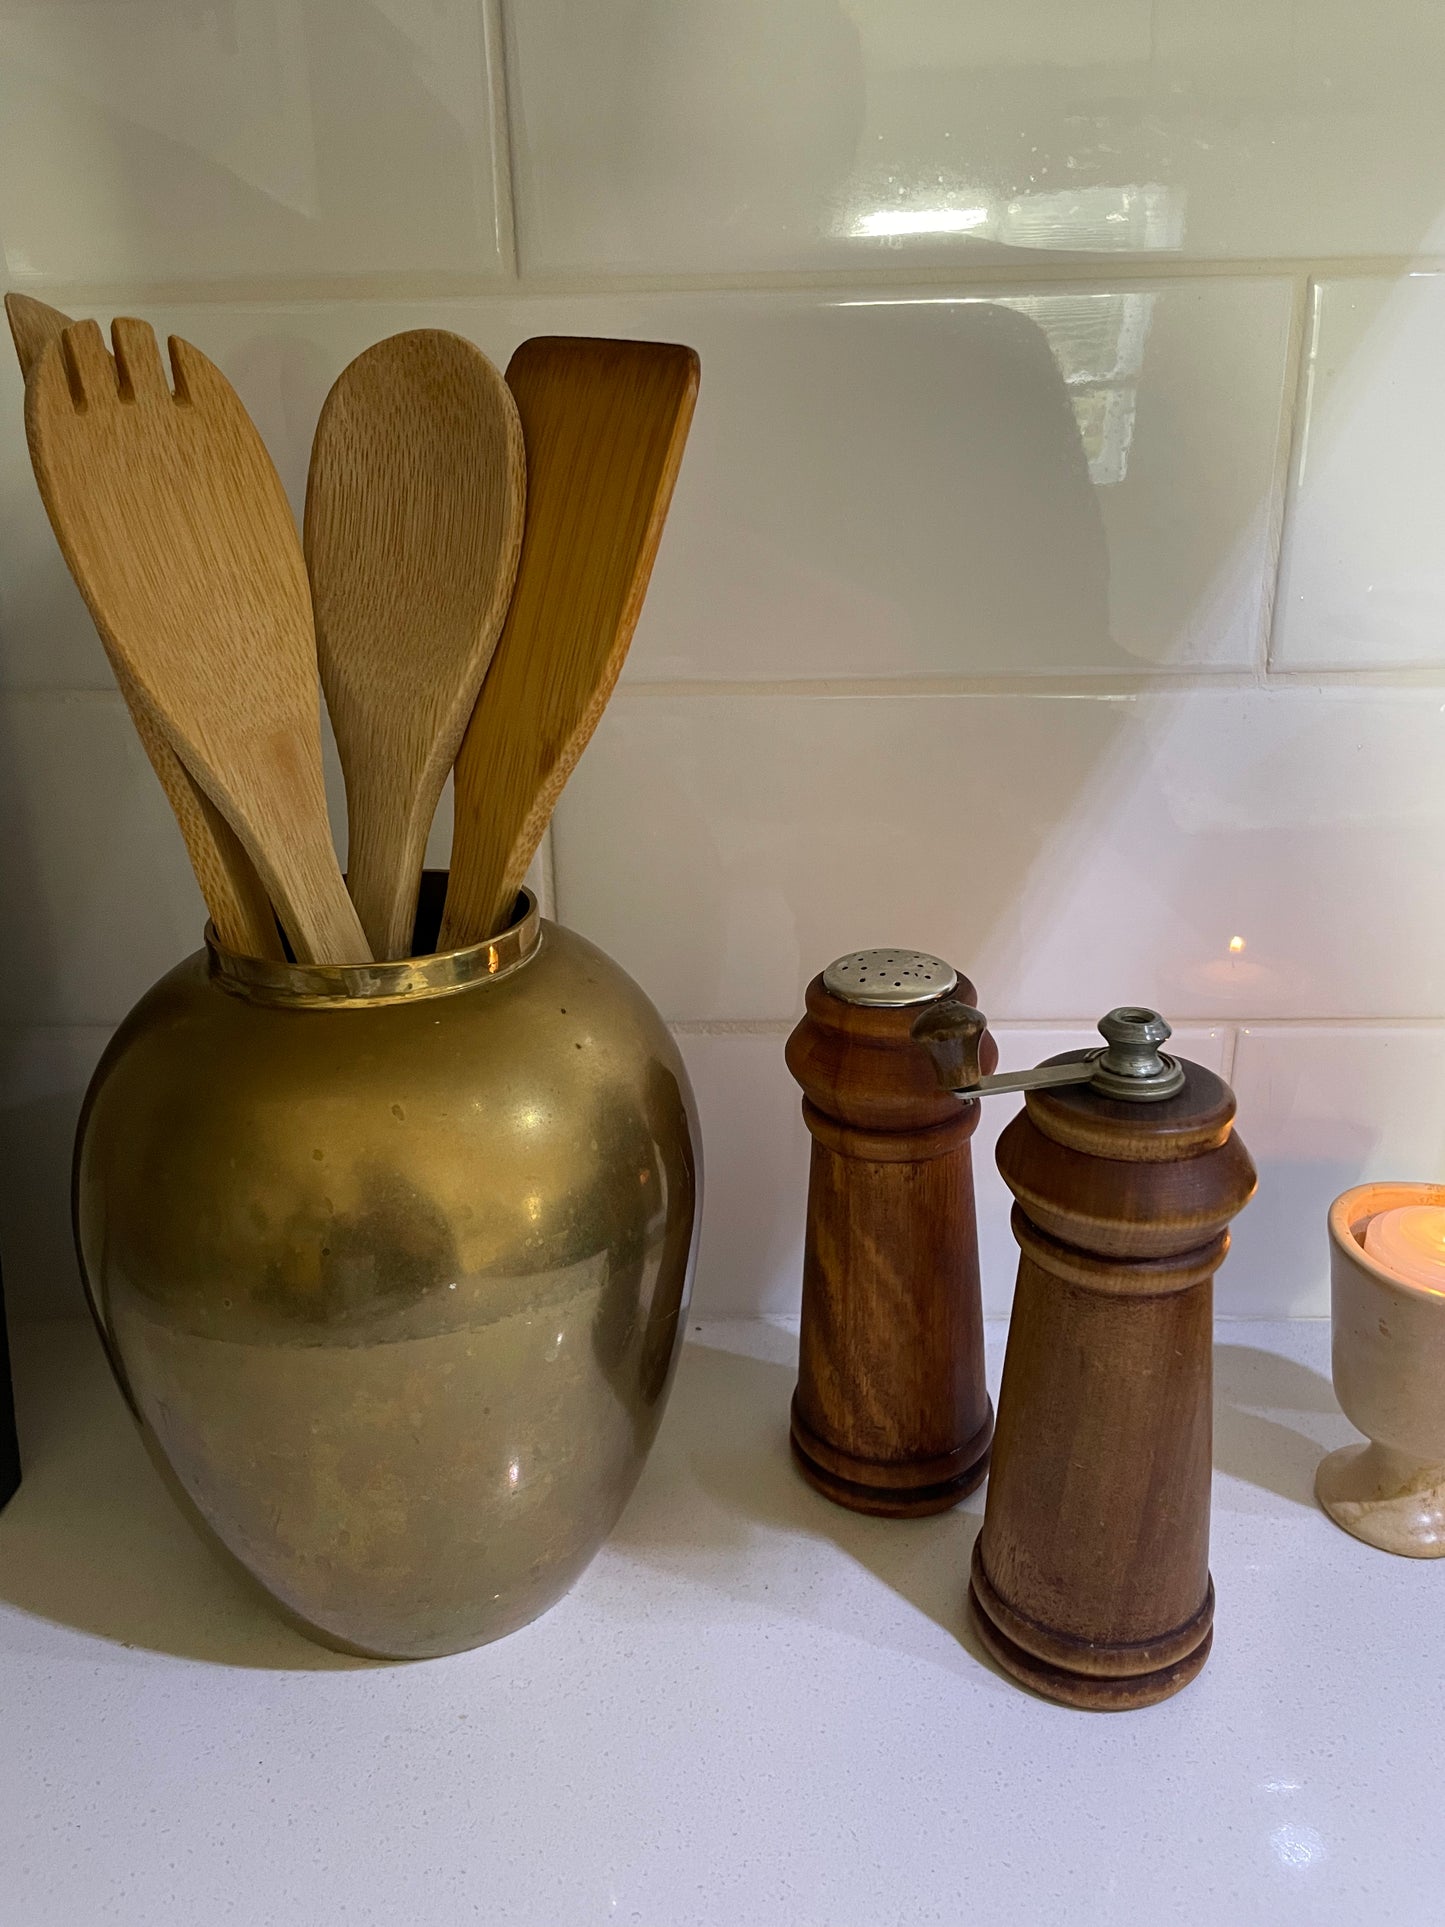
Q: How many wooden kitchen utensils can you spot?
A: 4